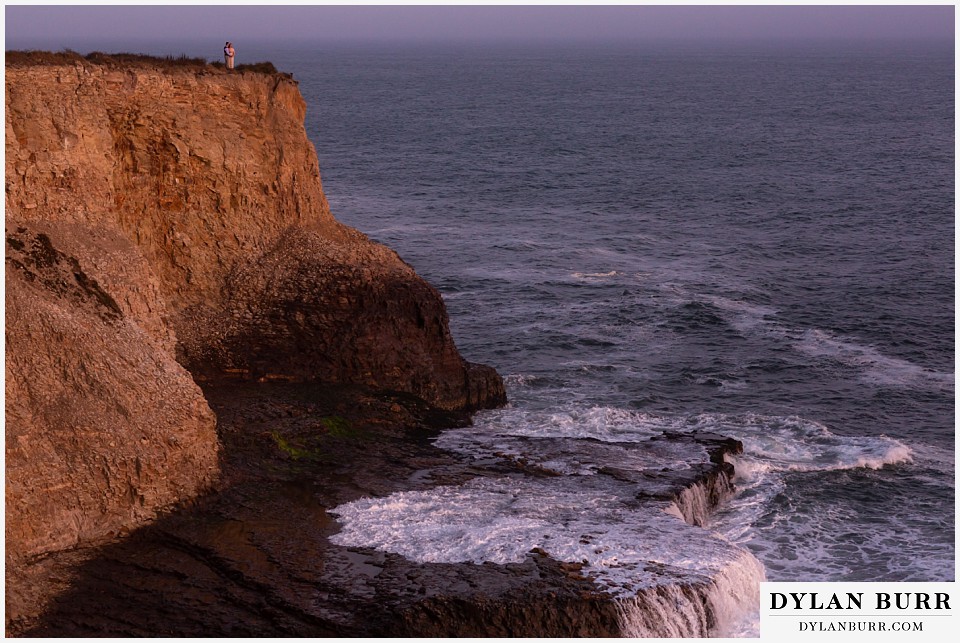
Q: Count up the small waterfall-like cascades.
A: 2